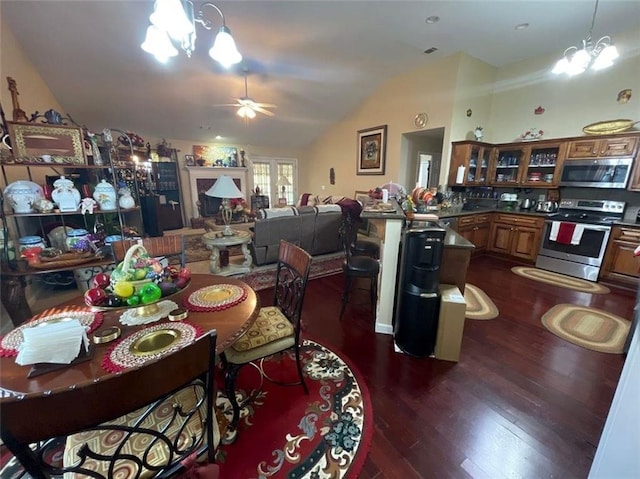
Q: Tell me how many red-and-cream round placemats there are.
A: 3